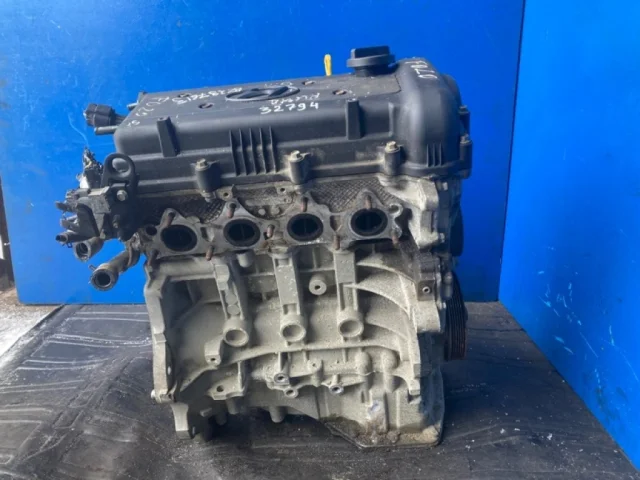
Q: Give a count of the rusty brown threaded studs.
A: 9